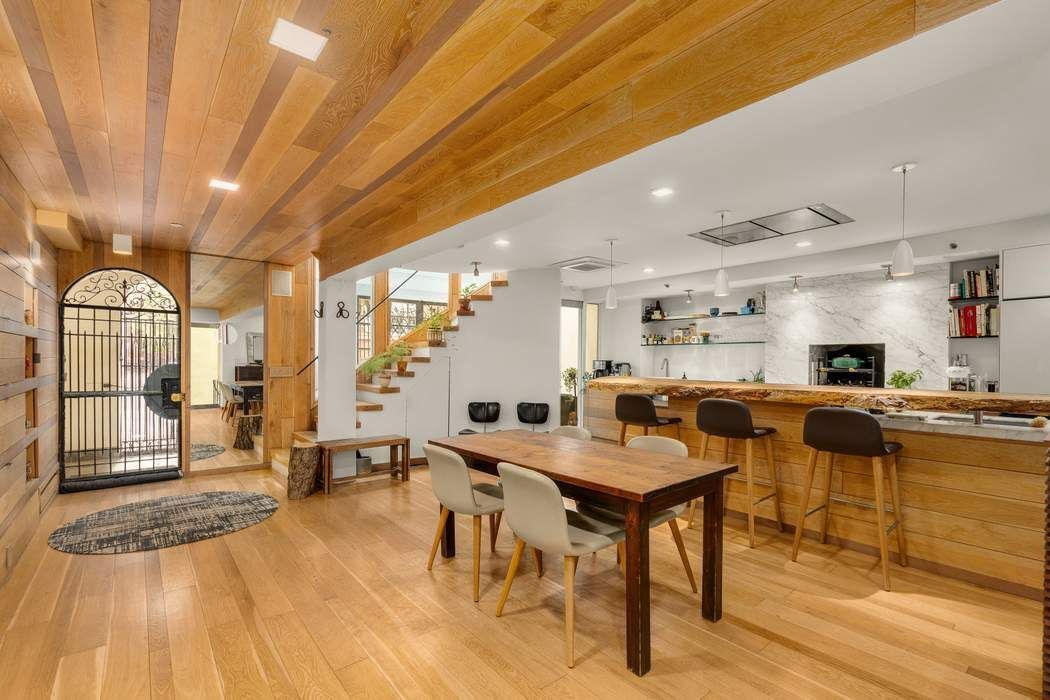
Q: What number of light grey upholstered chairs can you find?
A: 4